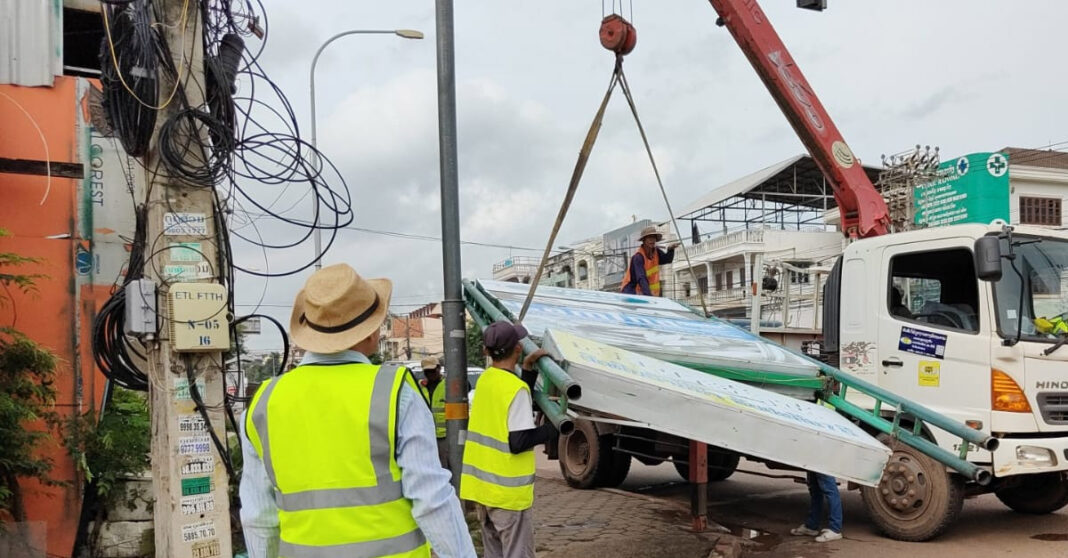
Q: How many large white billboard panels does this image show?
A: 2